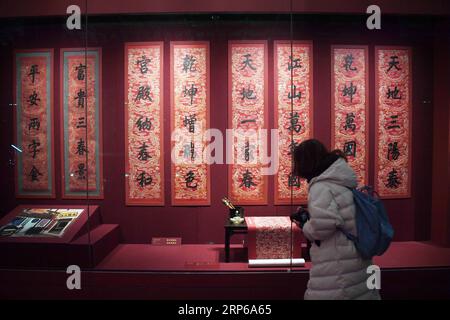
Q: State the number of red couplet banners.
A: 8